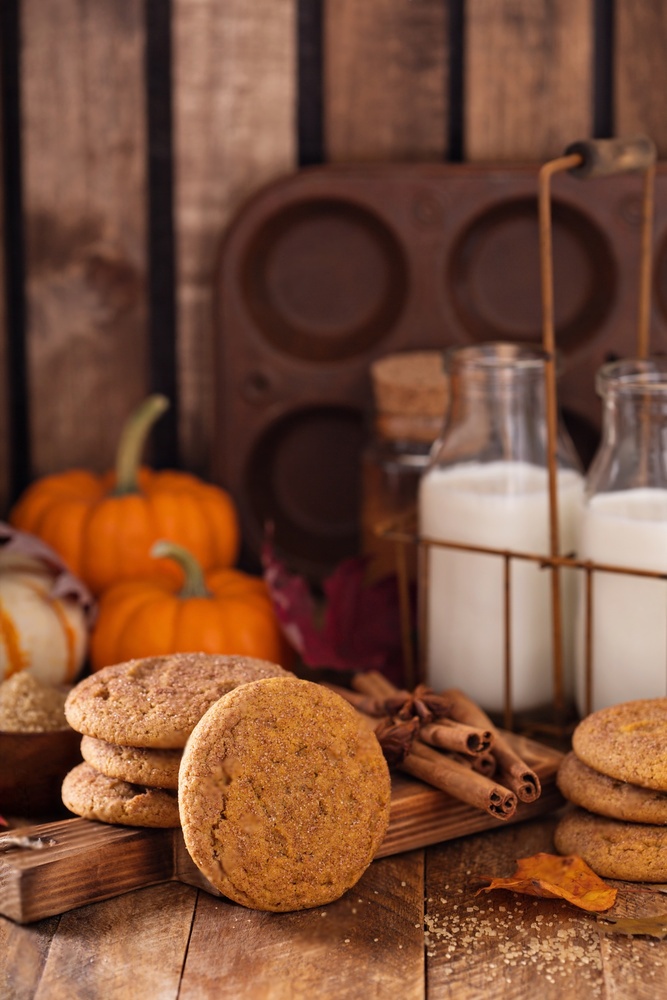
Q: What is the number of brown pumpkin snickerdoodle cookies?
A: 7